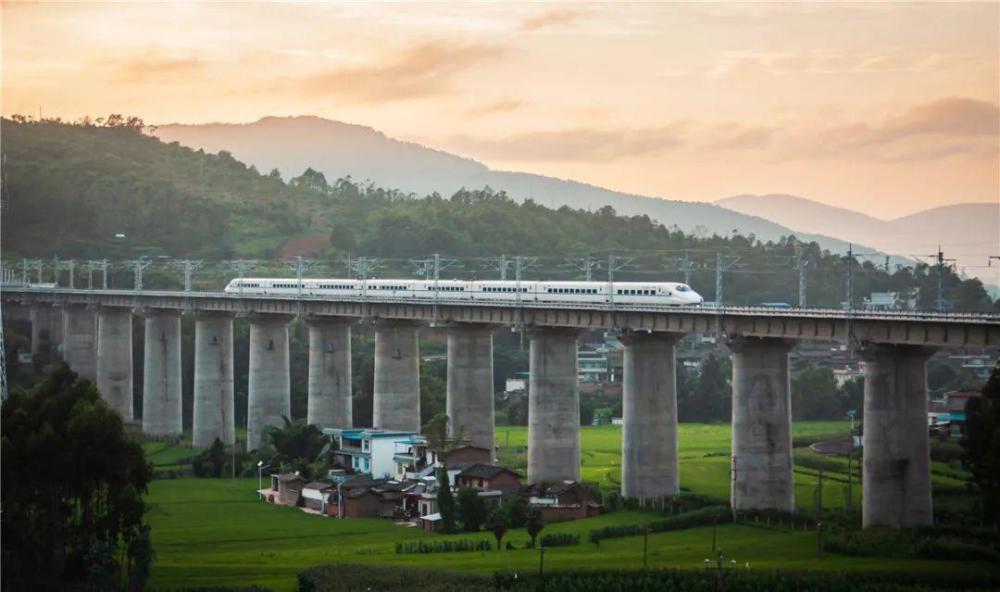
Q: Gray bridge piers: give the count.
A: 13